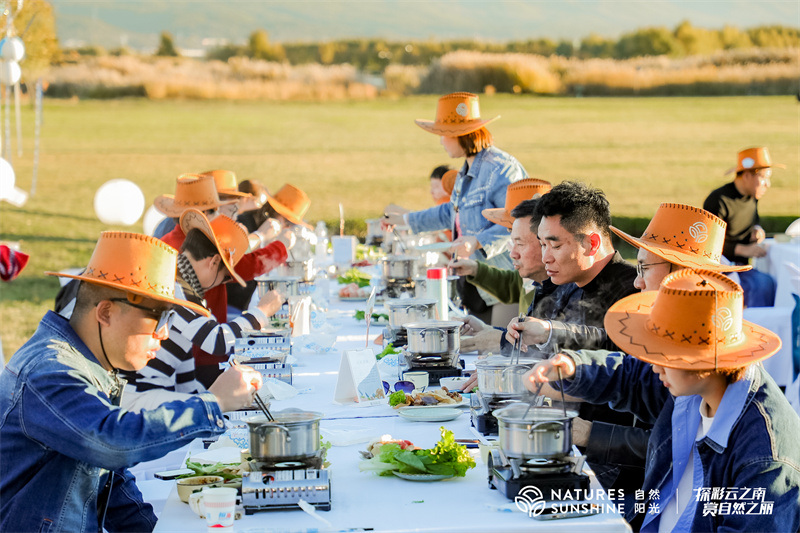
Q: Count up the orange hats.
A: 11